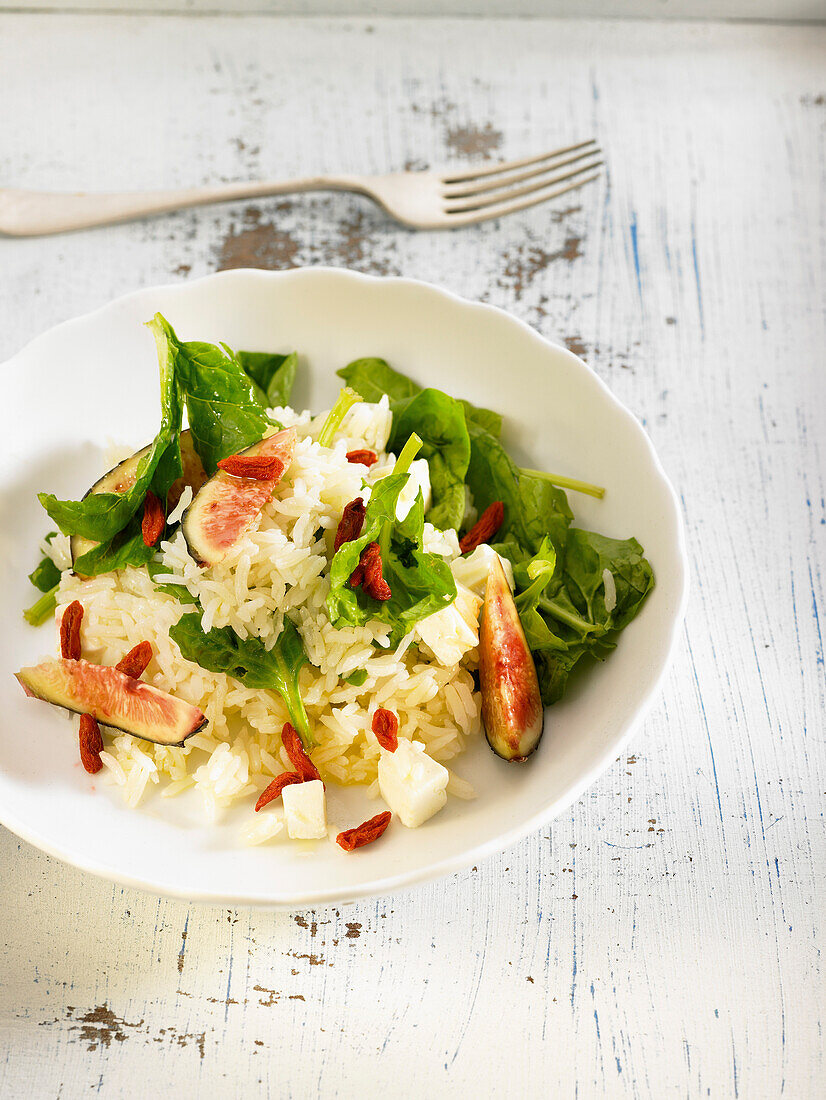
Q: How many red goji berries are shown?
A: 14